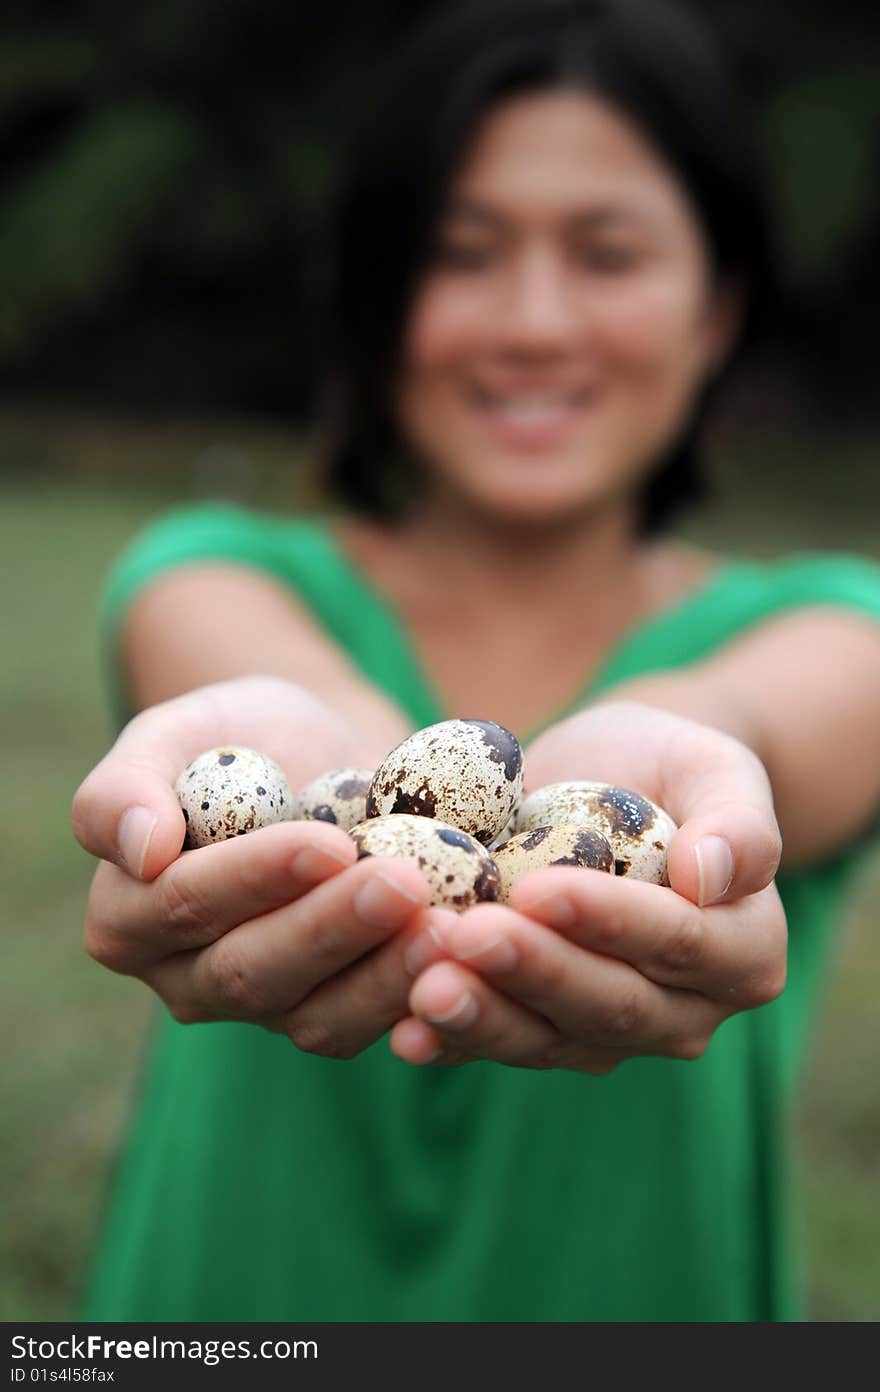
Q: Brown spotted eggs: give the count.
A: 6